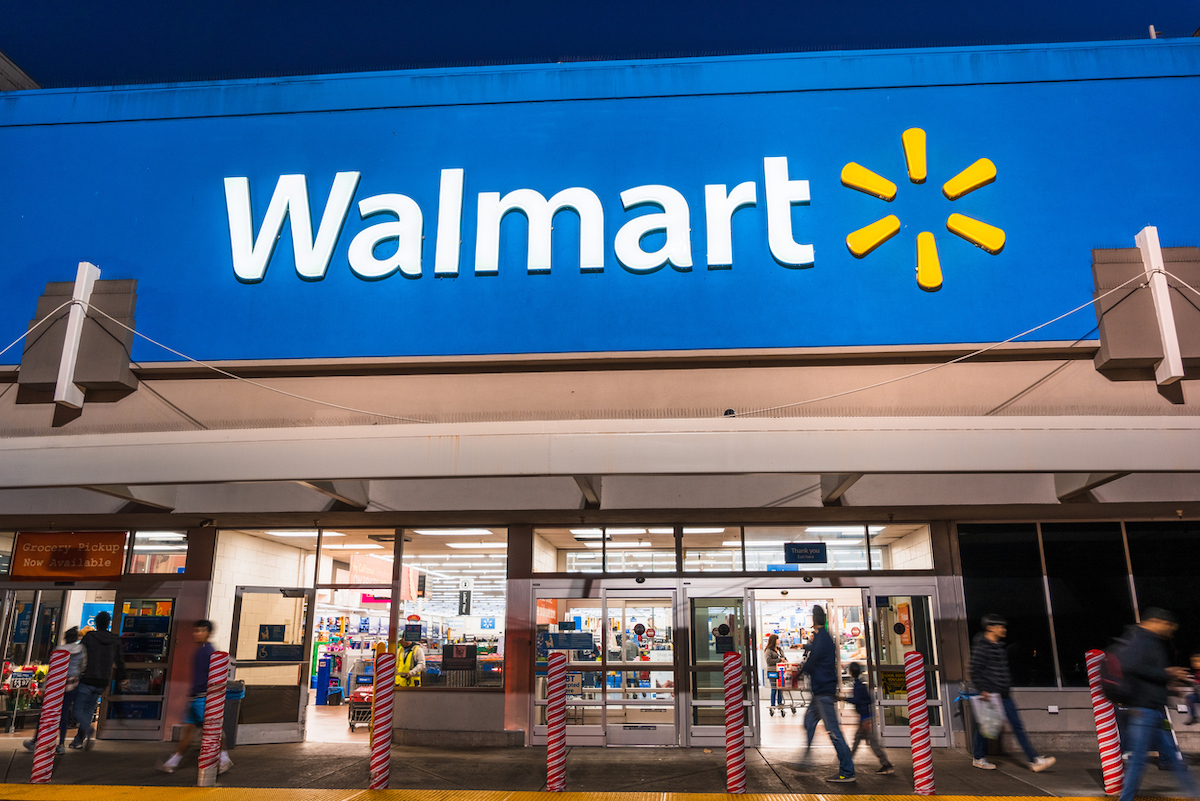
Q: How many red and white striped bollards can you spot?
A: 7